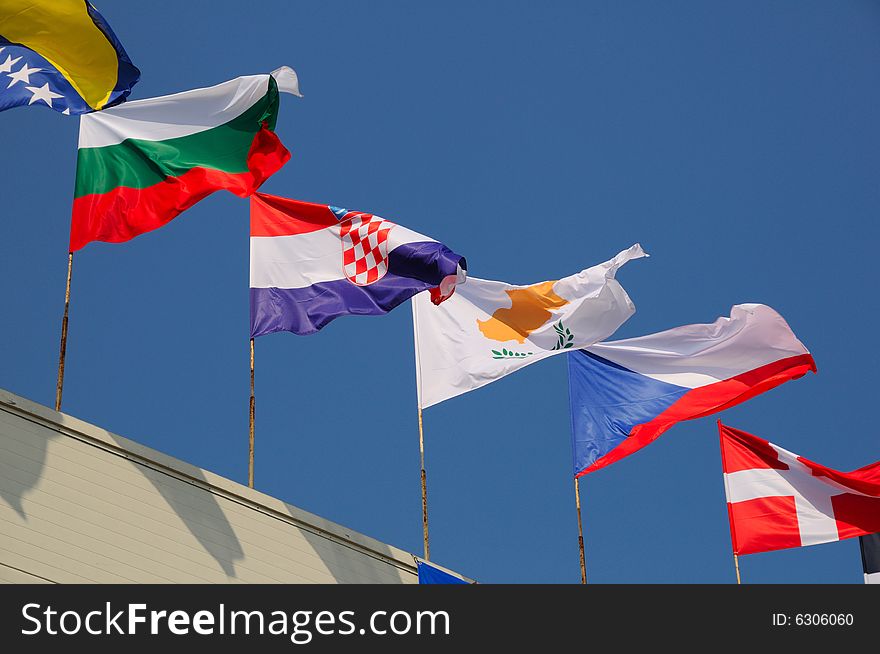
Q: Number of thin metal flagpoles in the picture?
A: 5